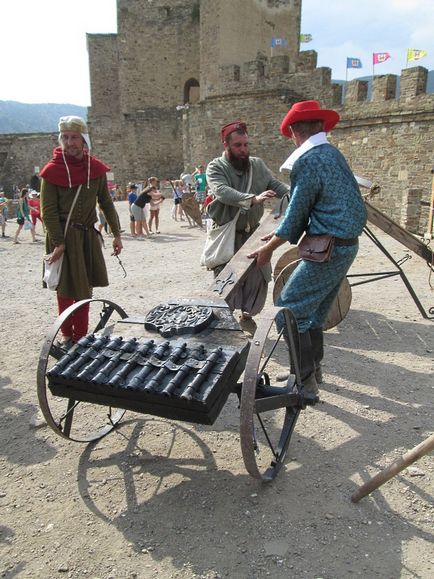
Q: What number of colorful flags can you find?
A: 5